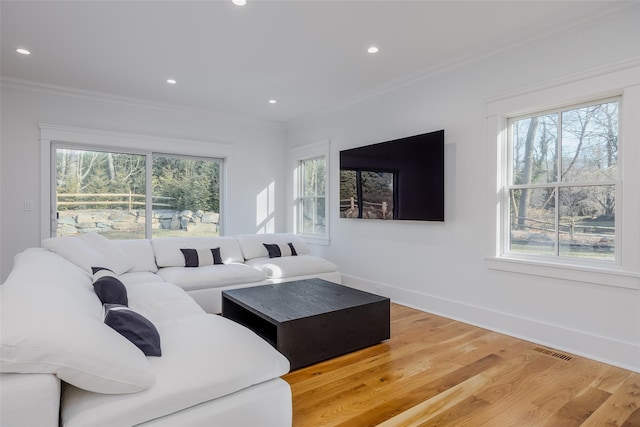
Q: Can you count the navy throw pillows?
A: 4